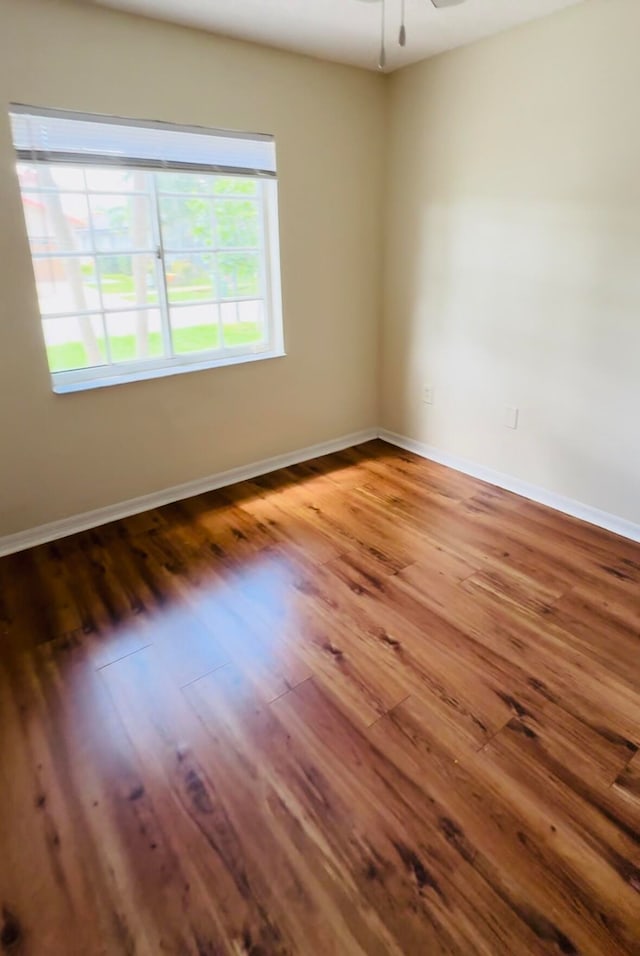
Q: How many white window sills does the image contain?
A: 1